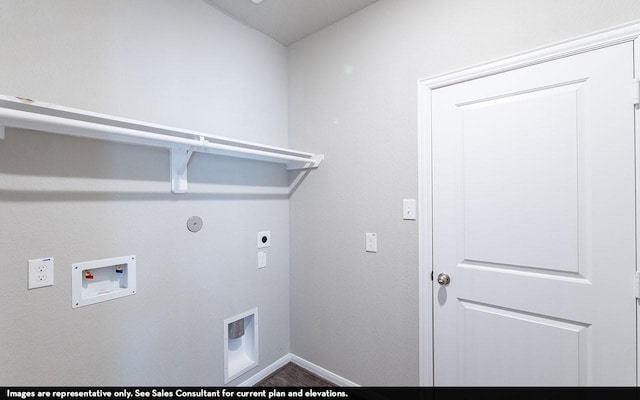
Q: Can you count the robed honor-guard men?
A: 0